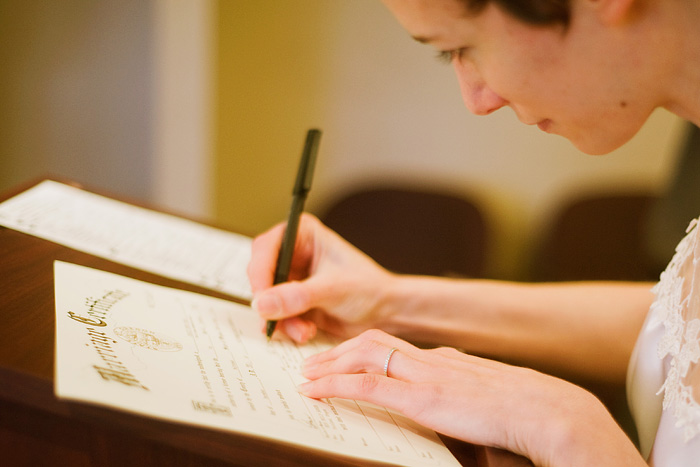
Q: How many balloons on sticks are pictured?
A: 0